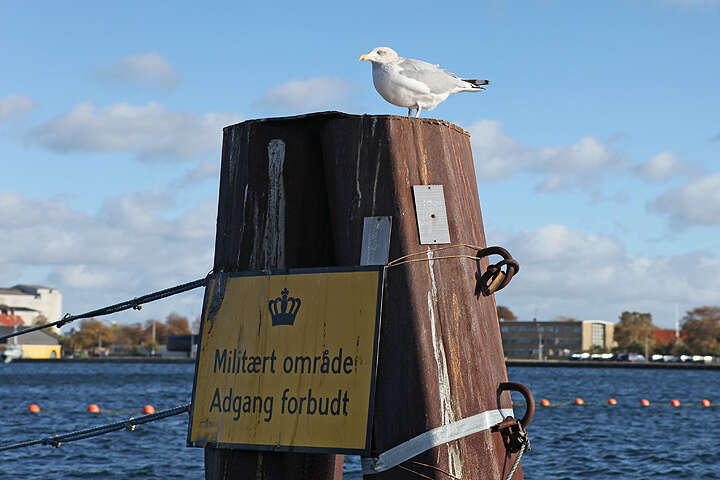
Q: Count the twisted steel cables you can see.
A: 2